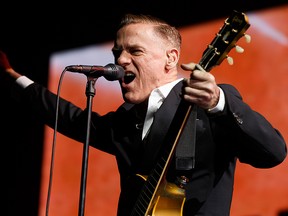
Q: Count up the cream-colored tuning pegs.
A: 3